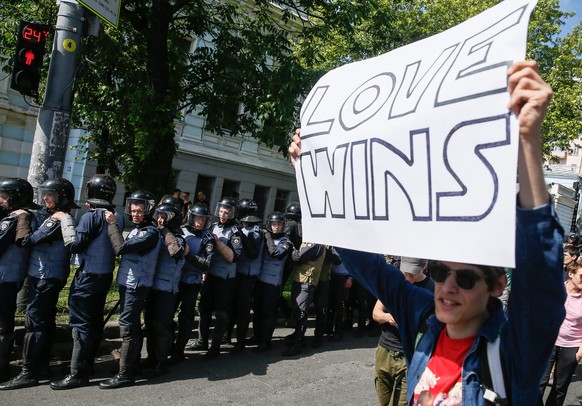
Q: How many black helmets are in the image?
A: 11